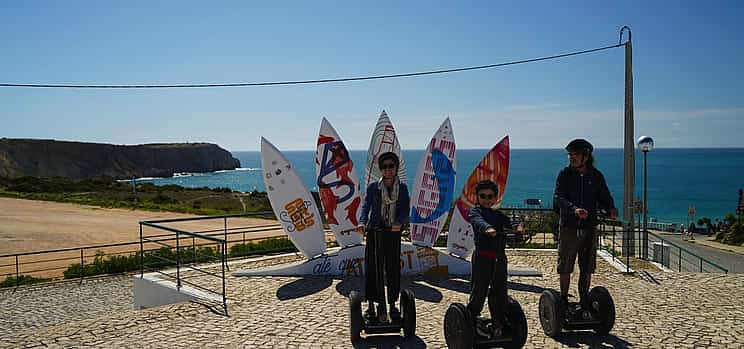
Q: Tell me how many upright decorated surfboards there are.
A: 5